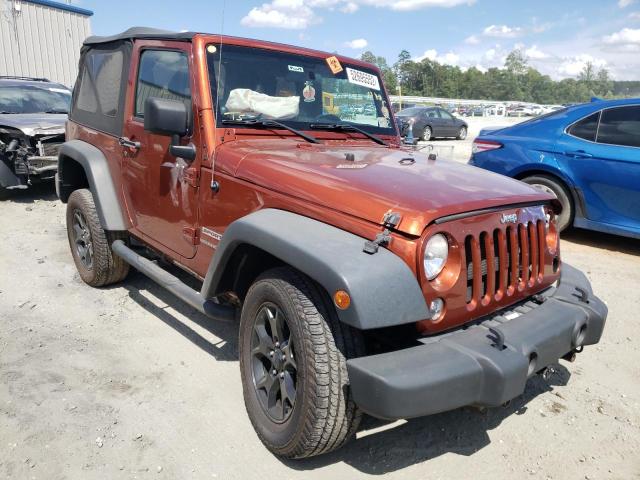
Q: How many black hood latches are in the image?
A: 1